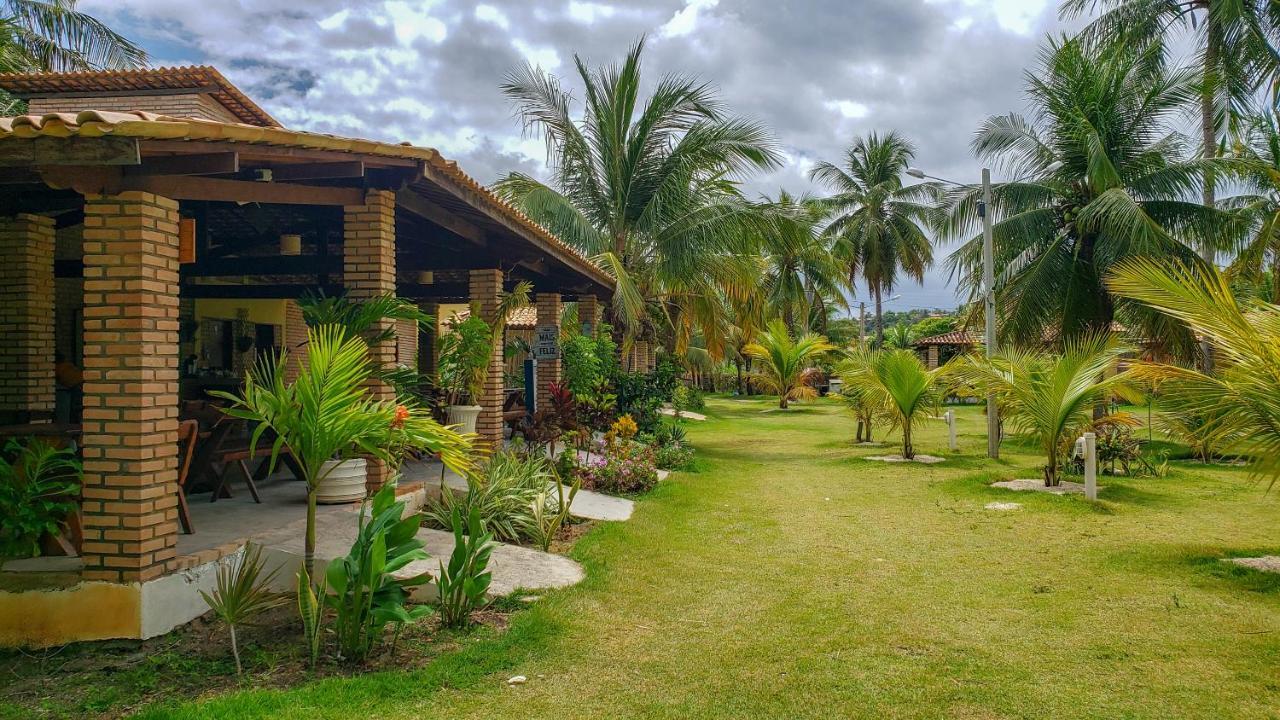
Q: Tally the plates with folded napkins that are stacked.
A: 0